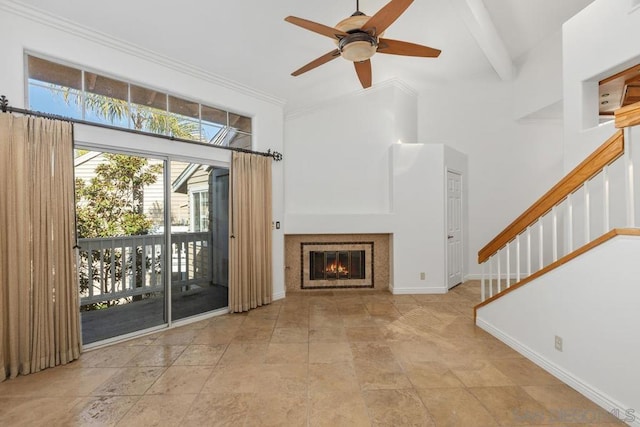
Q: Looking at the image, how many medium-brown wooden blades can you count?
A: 5